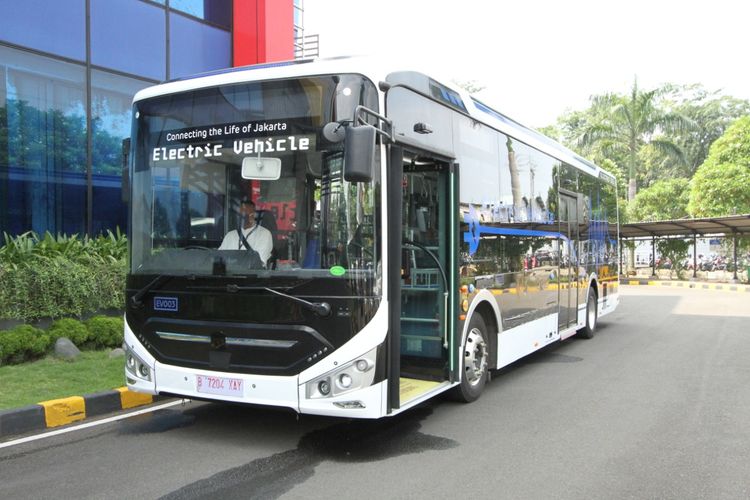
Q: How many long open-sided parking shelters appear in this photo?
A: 1